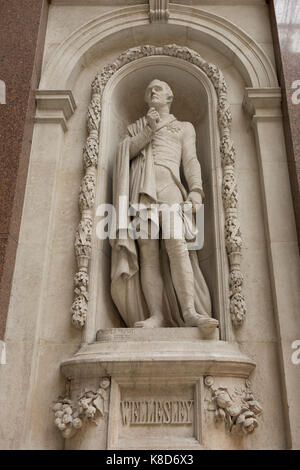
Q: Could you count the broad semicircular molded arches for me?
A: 1